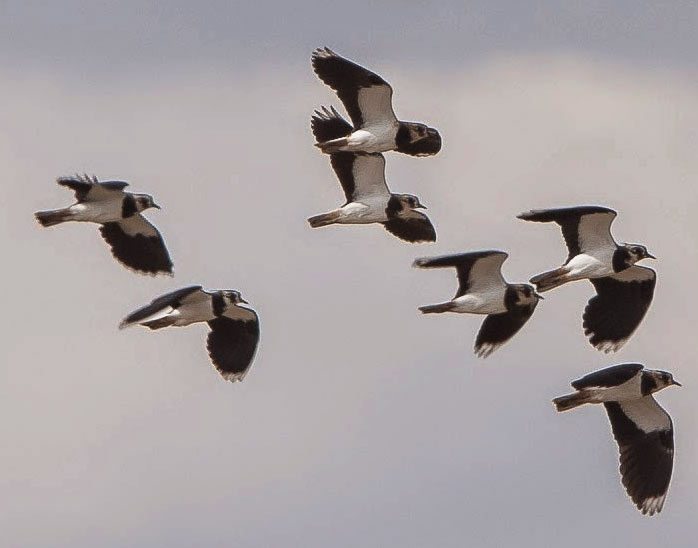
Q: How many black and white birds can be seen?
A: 7